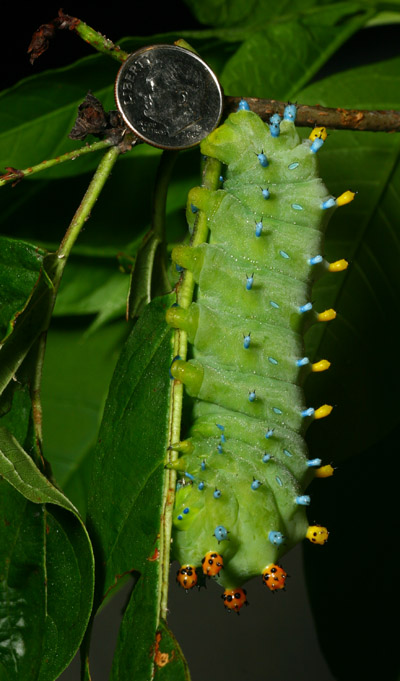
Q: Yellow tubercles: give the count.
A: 8